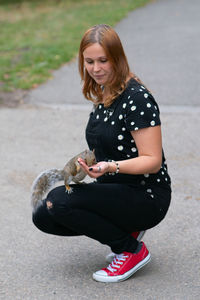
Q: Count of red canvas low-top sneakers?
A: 2